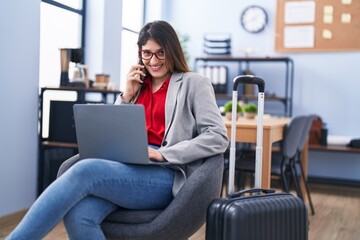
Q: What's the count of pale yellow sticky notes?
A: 5